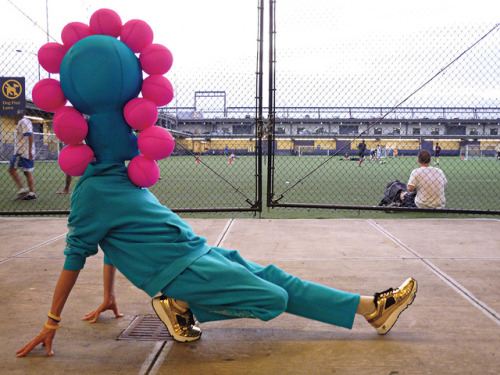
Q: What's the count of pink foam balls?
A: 12